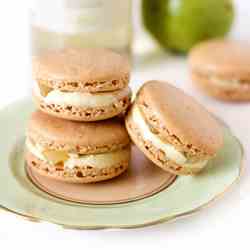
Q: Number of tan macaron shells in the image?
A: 8